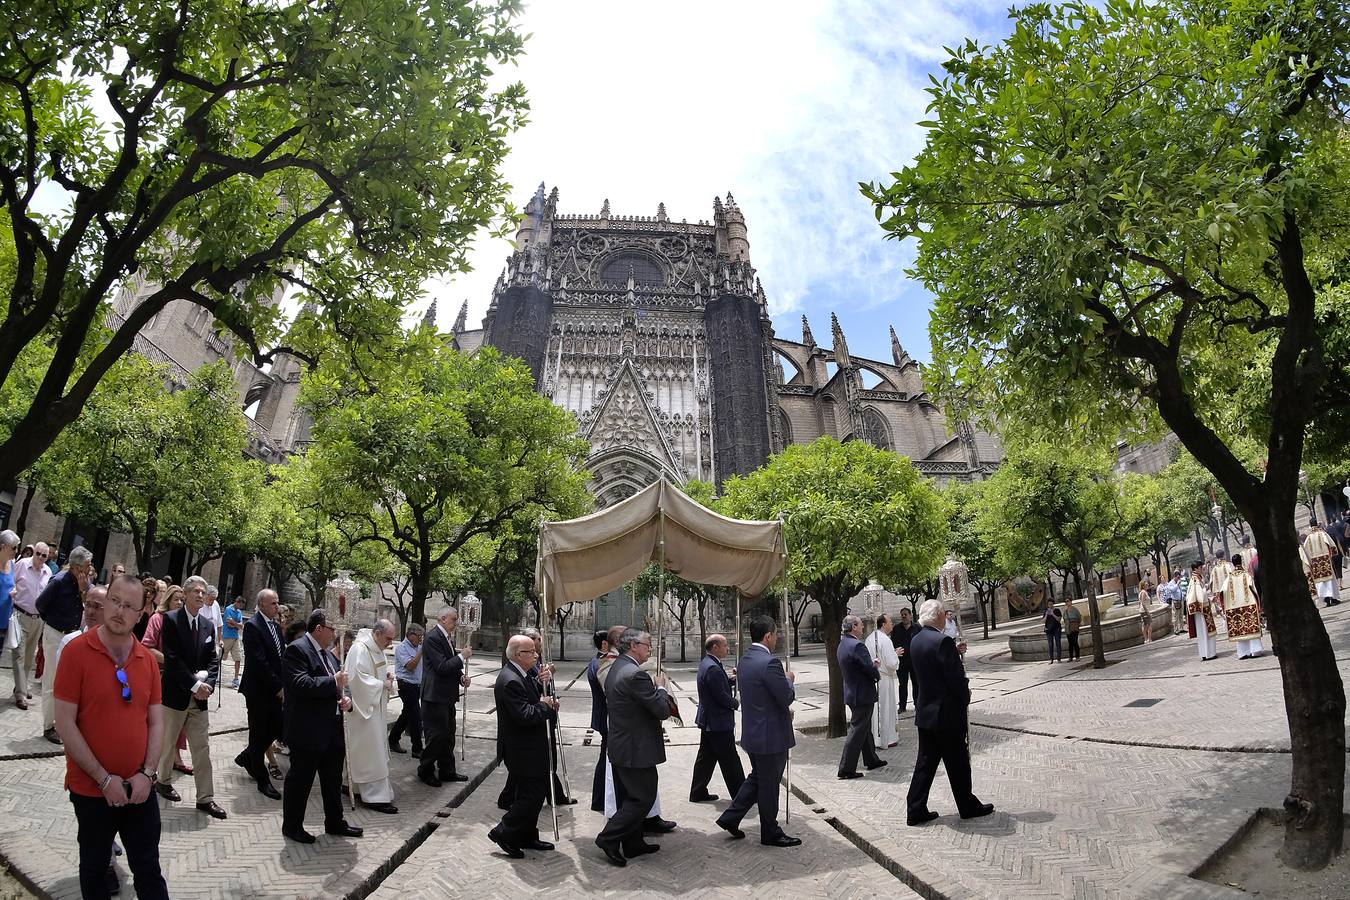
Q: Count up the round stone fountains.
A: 1